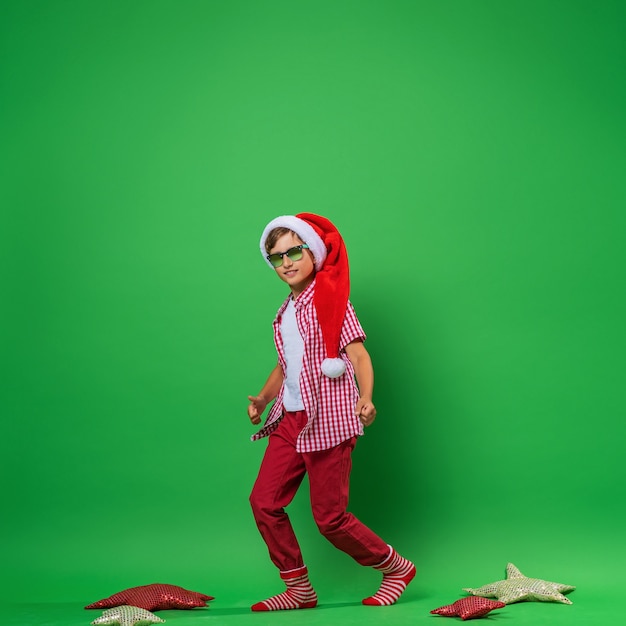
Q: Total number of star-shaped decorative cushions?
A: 4